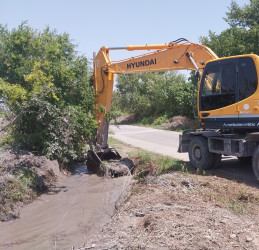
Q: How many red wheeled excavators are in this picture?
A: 0